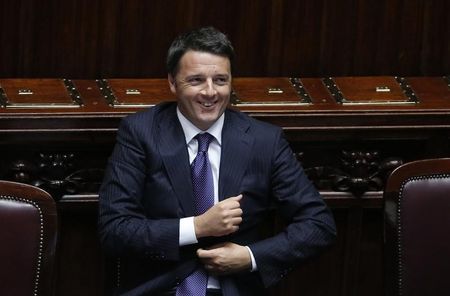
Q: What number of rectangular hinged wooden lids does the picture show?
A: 4